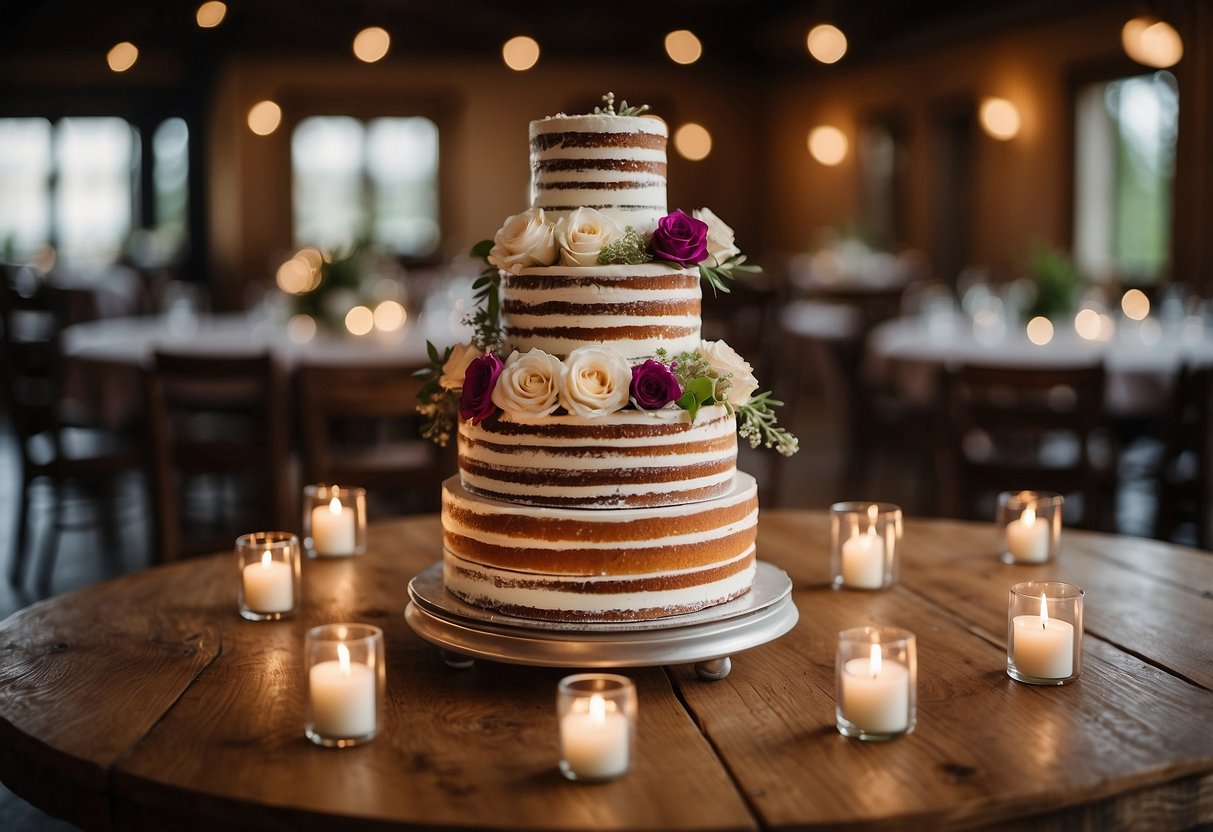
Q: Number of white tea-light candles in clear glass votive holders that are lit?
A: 8